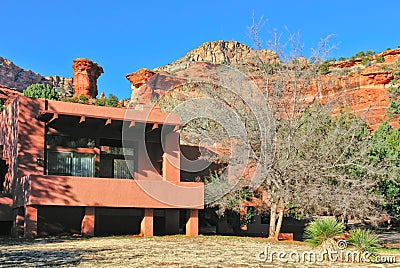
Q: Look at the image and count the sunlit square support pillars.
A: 4